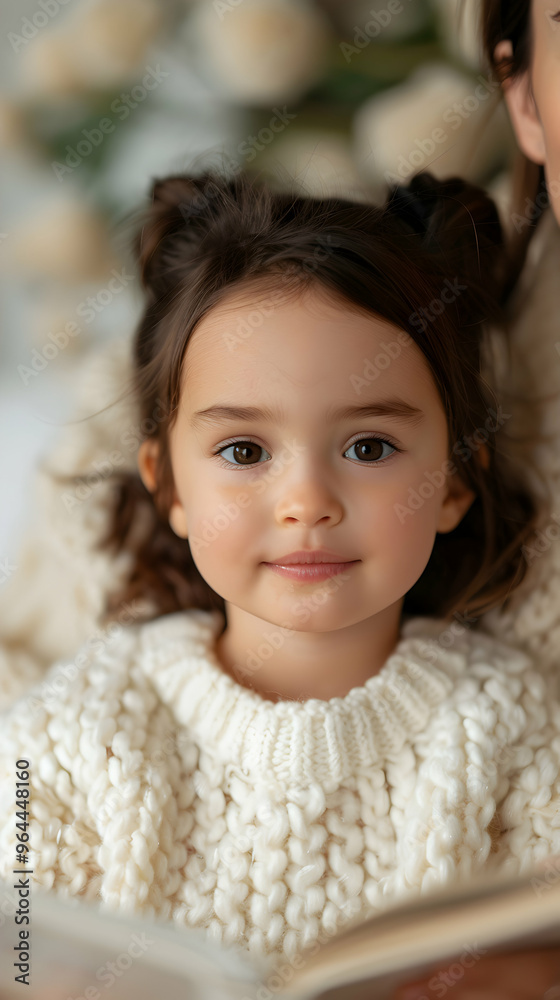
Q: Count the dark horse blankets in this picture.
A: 0